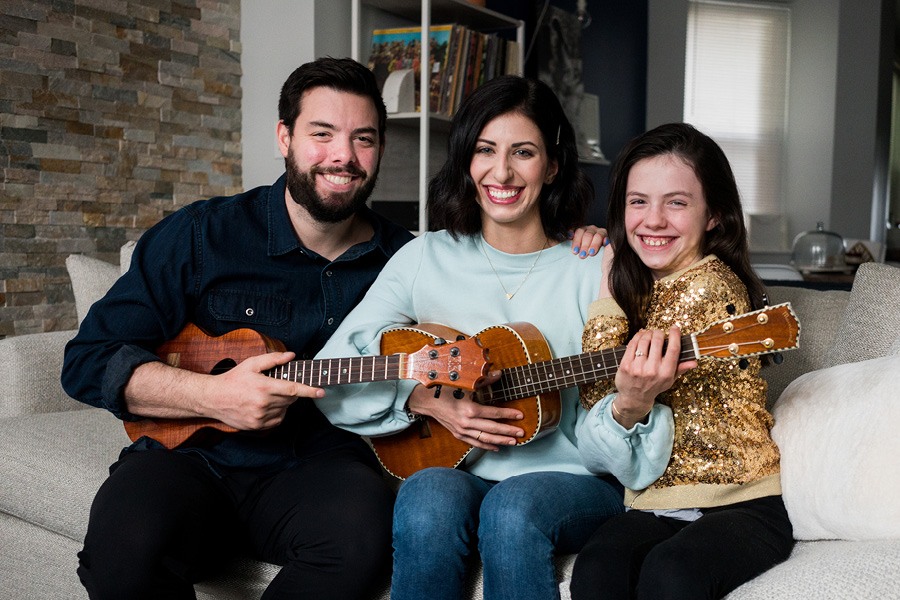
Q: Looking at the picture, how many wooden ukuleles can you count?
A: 2